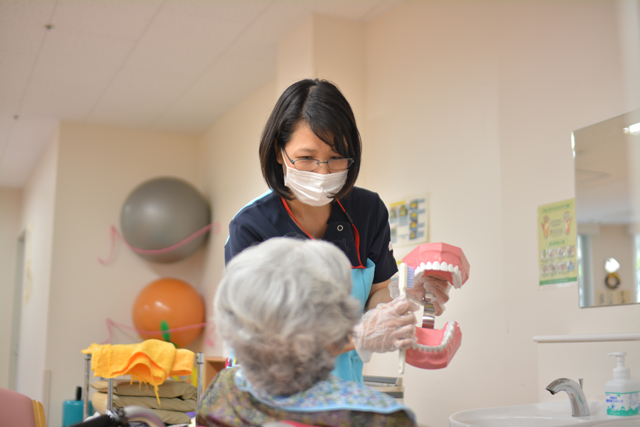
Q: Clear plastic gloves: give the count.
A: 2